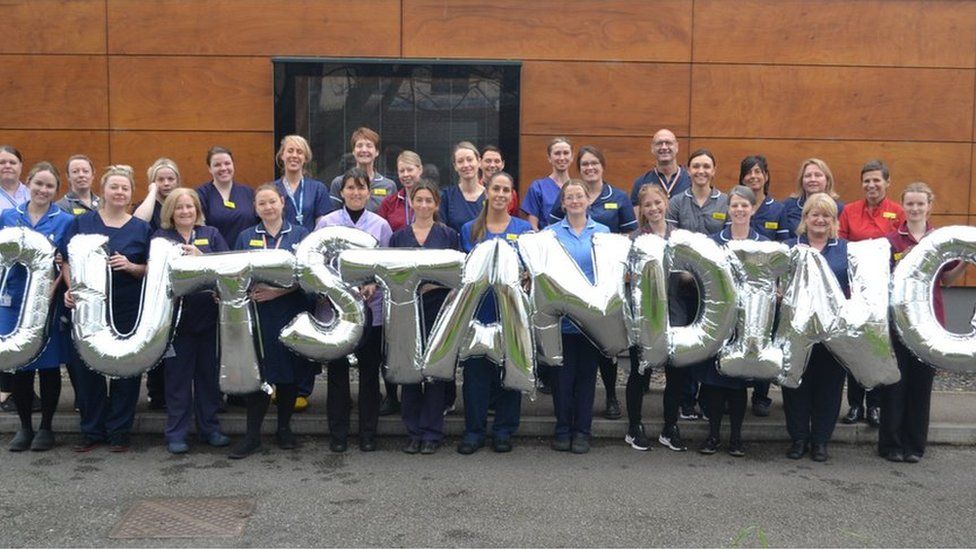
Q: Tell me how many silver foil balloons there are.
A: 11